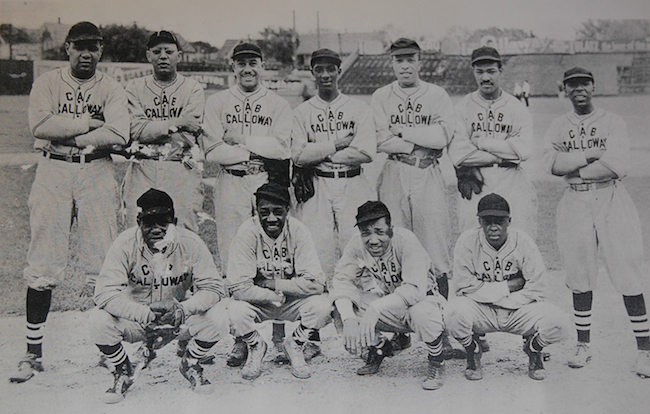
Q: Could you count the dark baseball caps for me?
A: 11